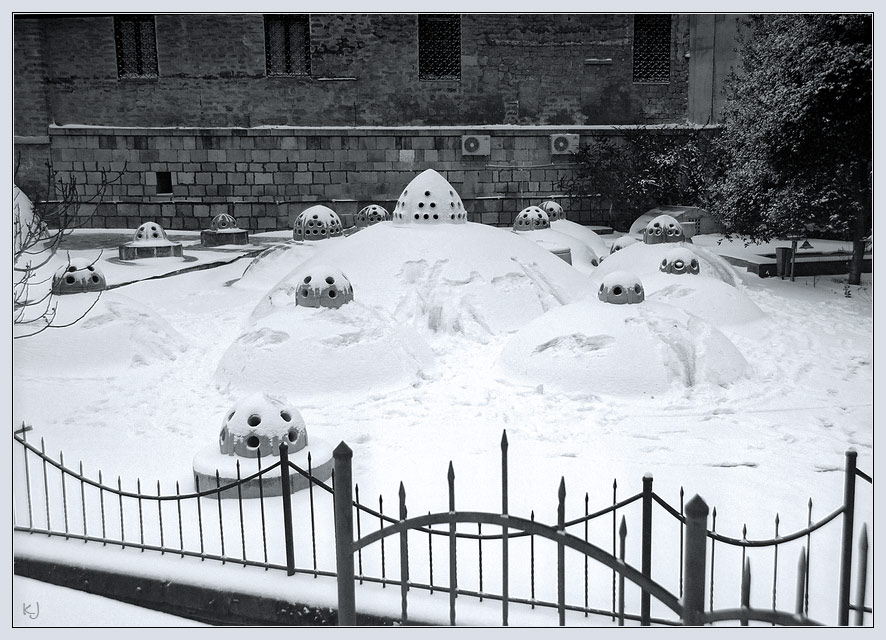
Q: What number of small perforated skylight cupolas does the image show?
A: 14